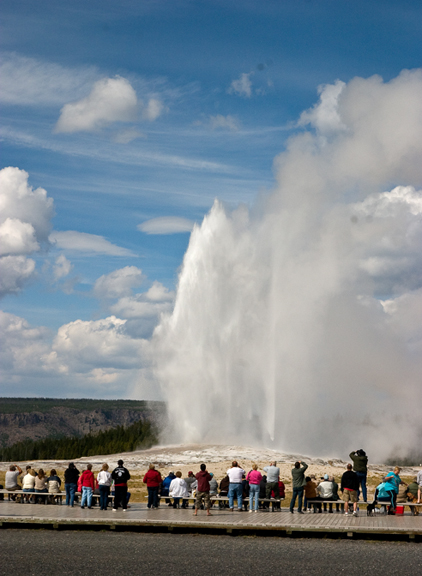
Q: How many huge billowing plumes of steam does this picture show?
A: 1